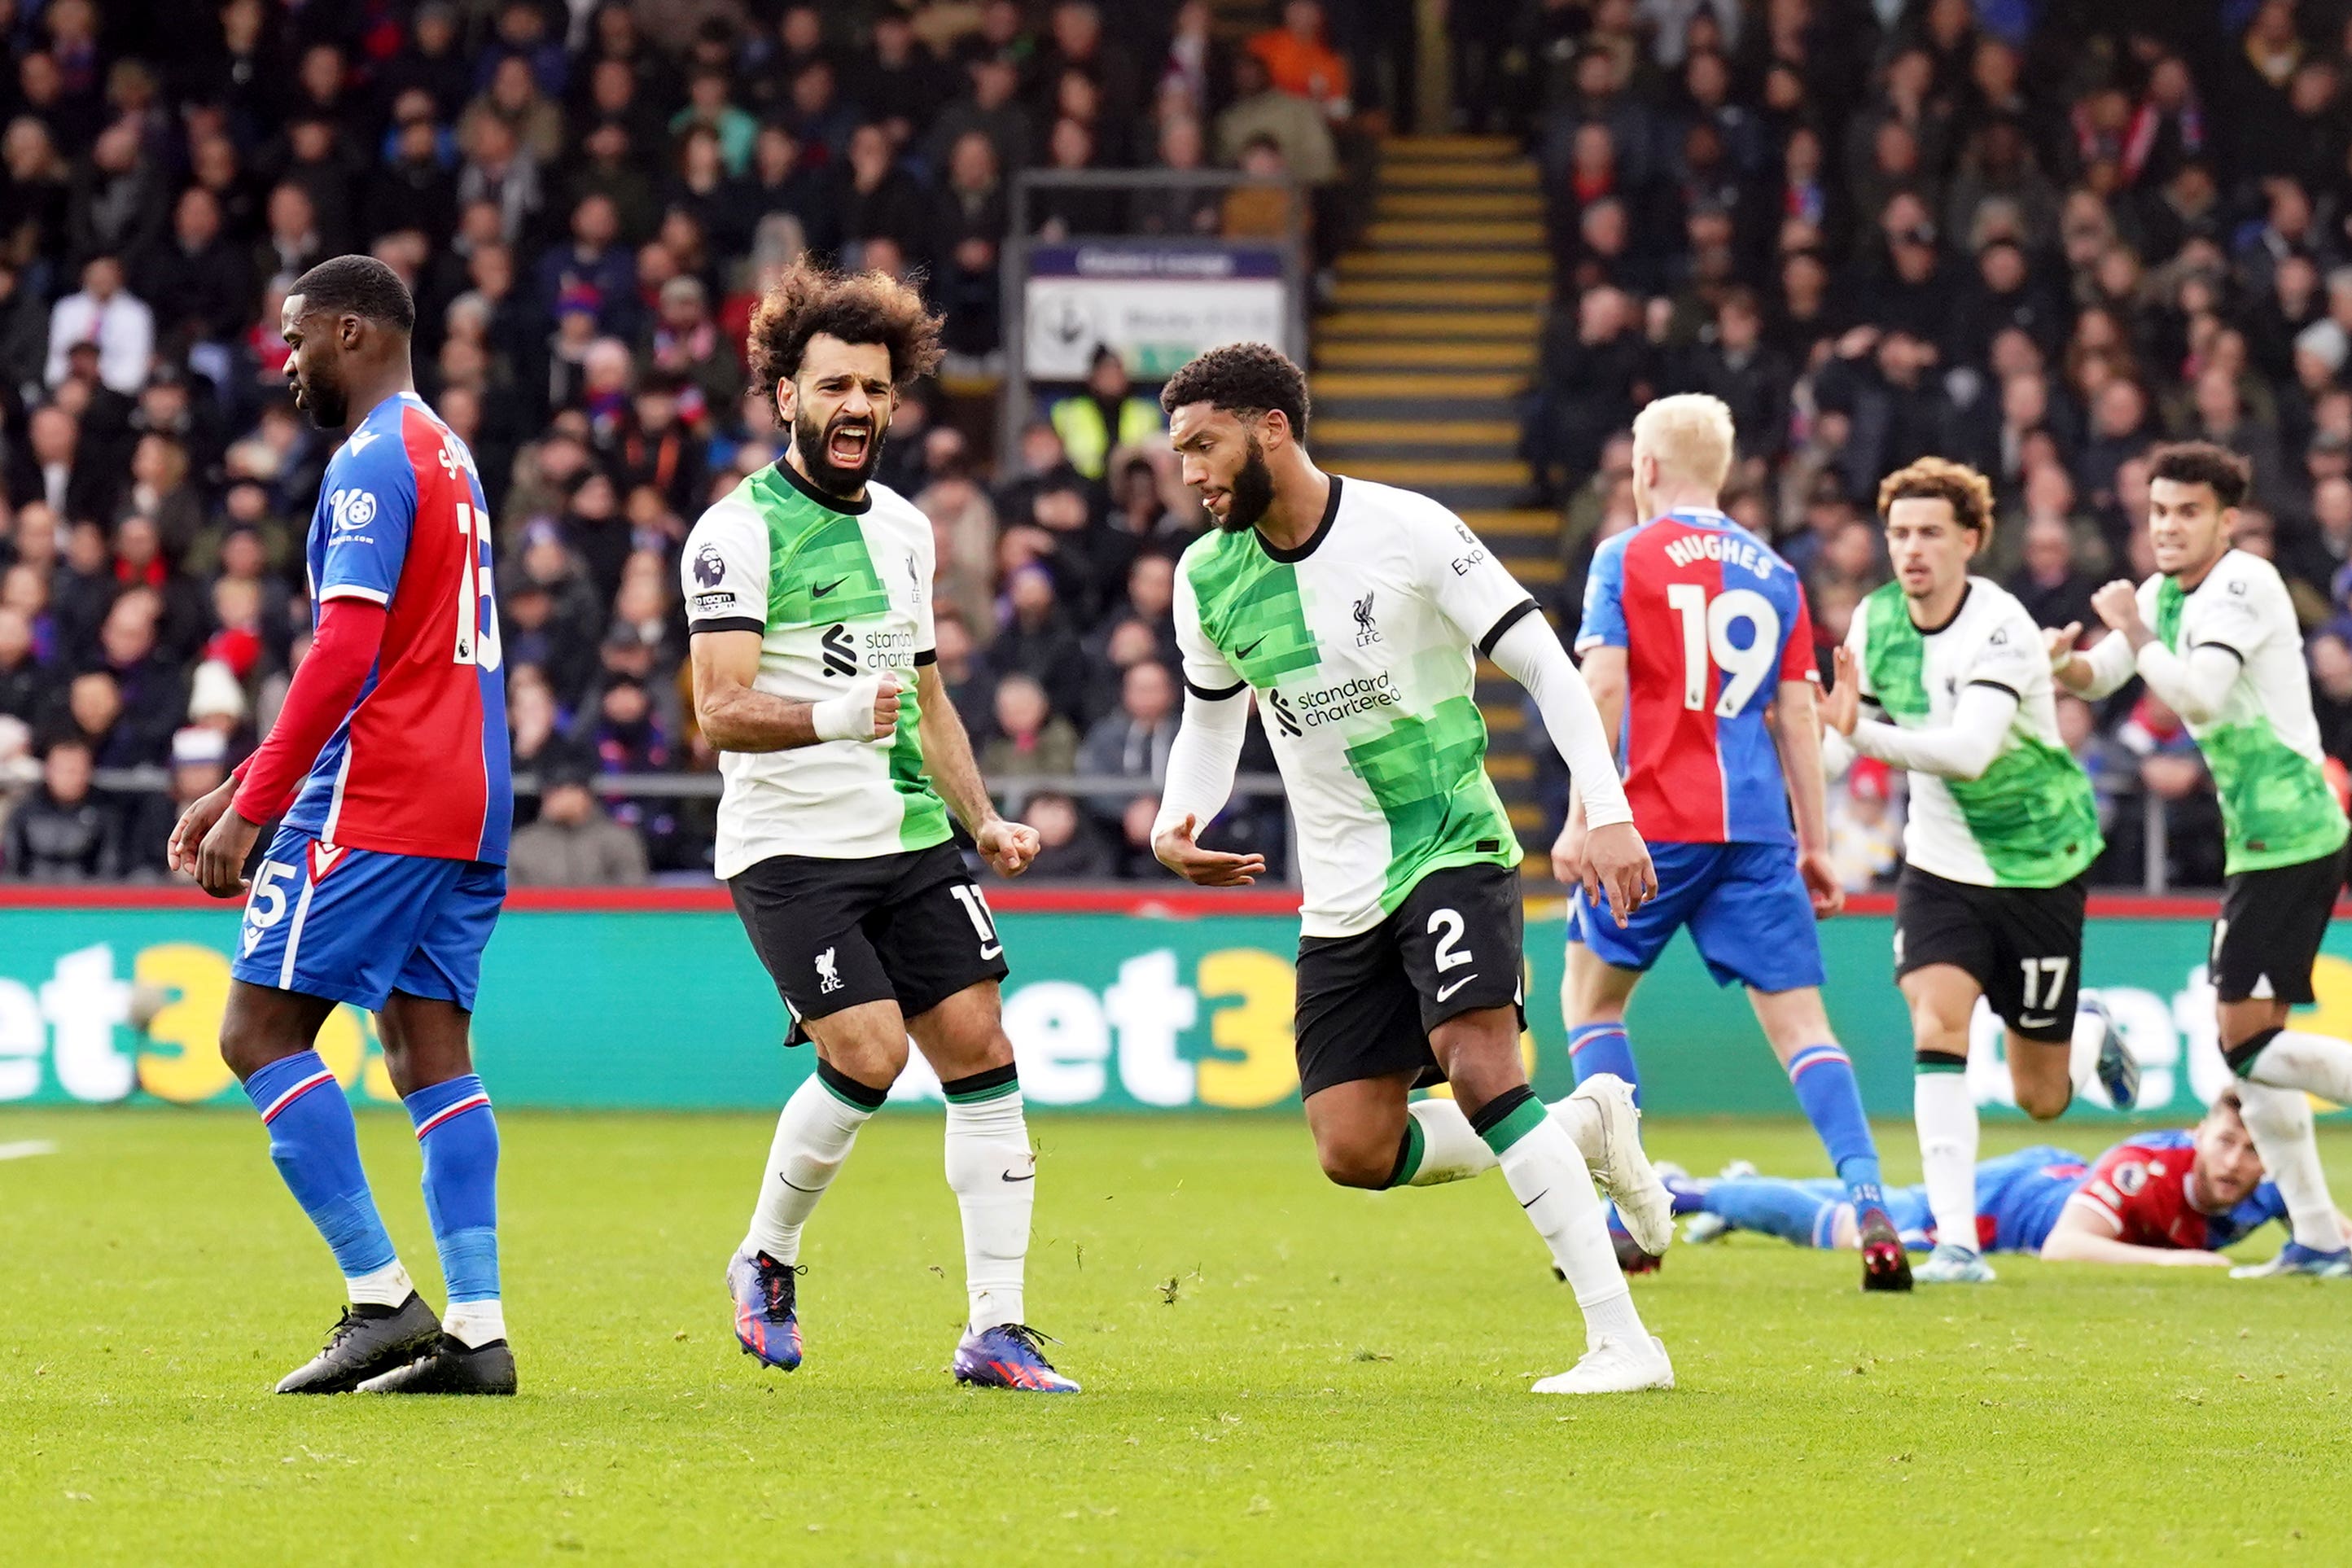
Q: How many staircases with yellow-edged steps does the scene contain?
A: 1